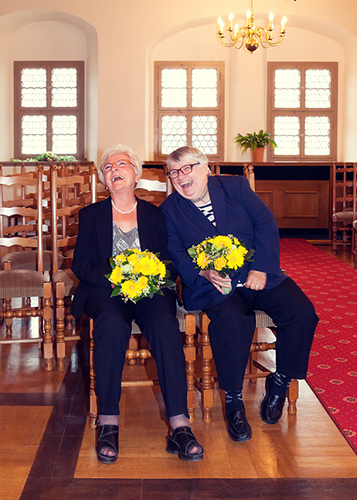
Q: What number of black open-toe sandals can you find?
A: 2